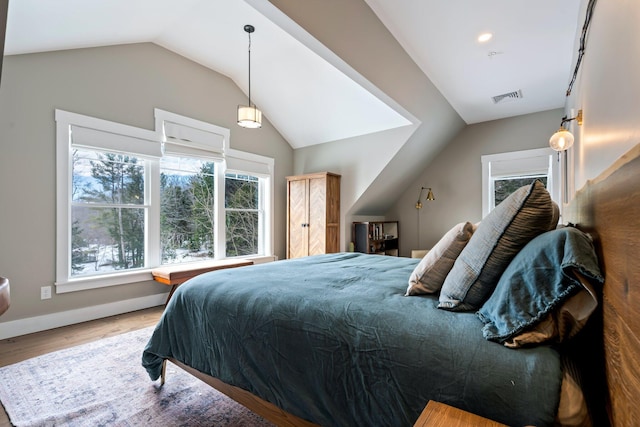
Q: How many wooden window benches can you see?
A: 1